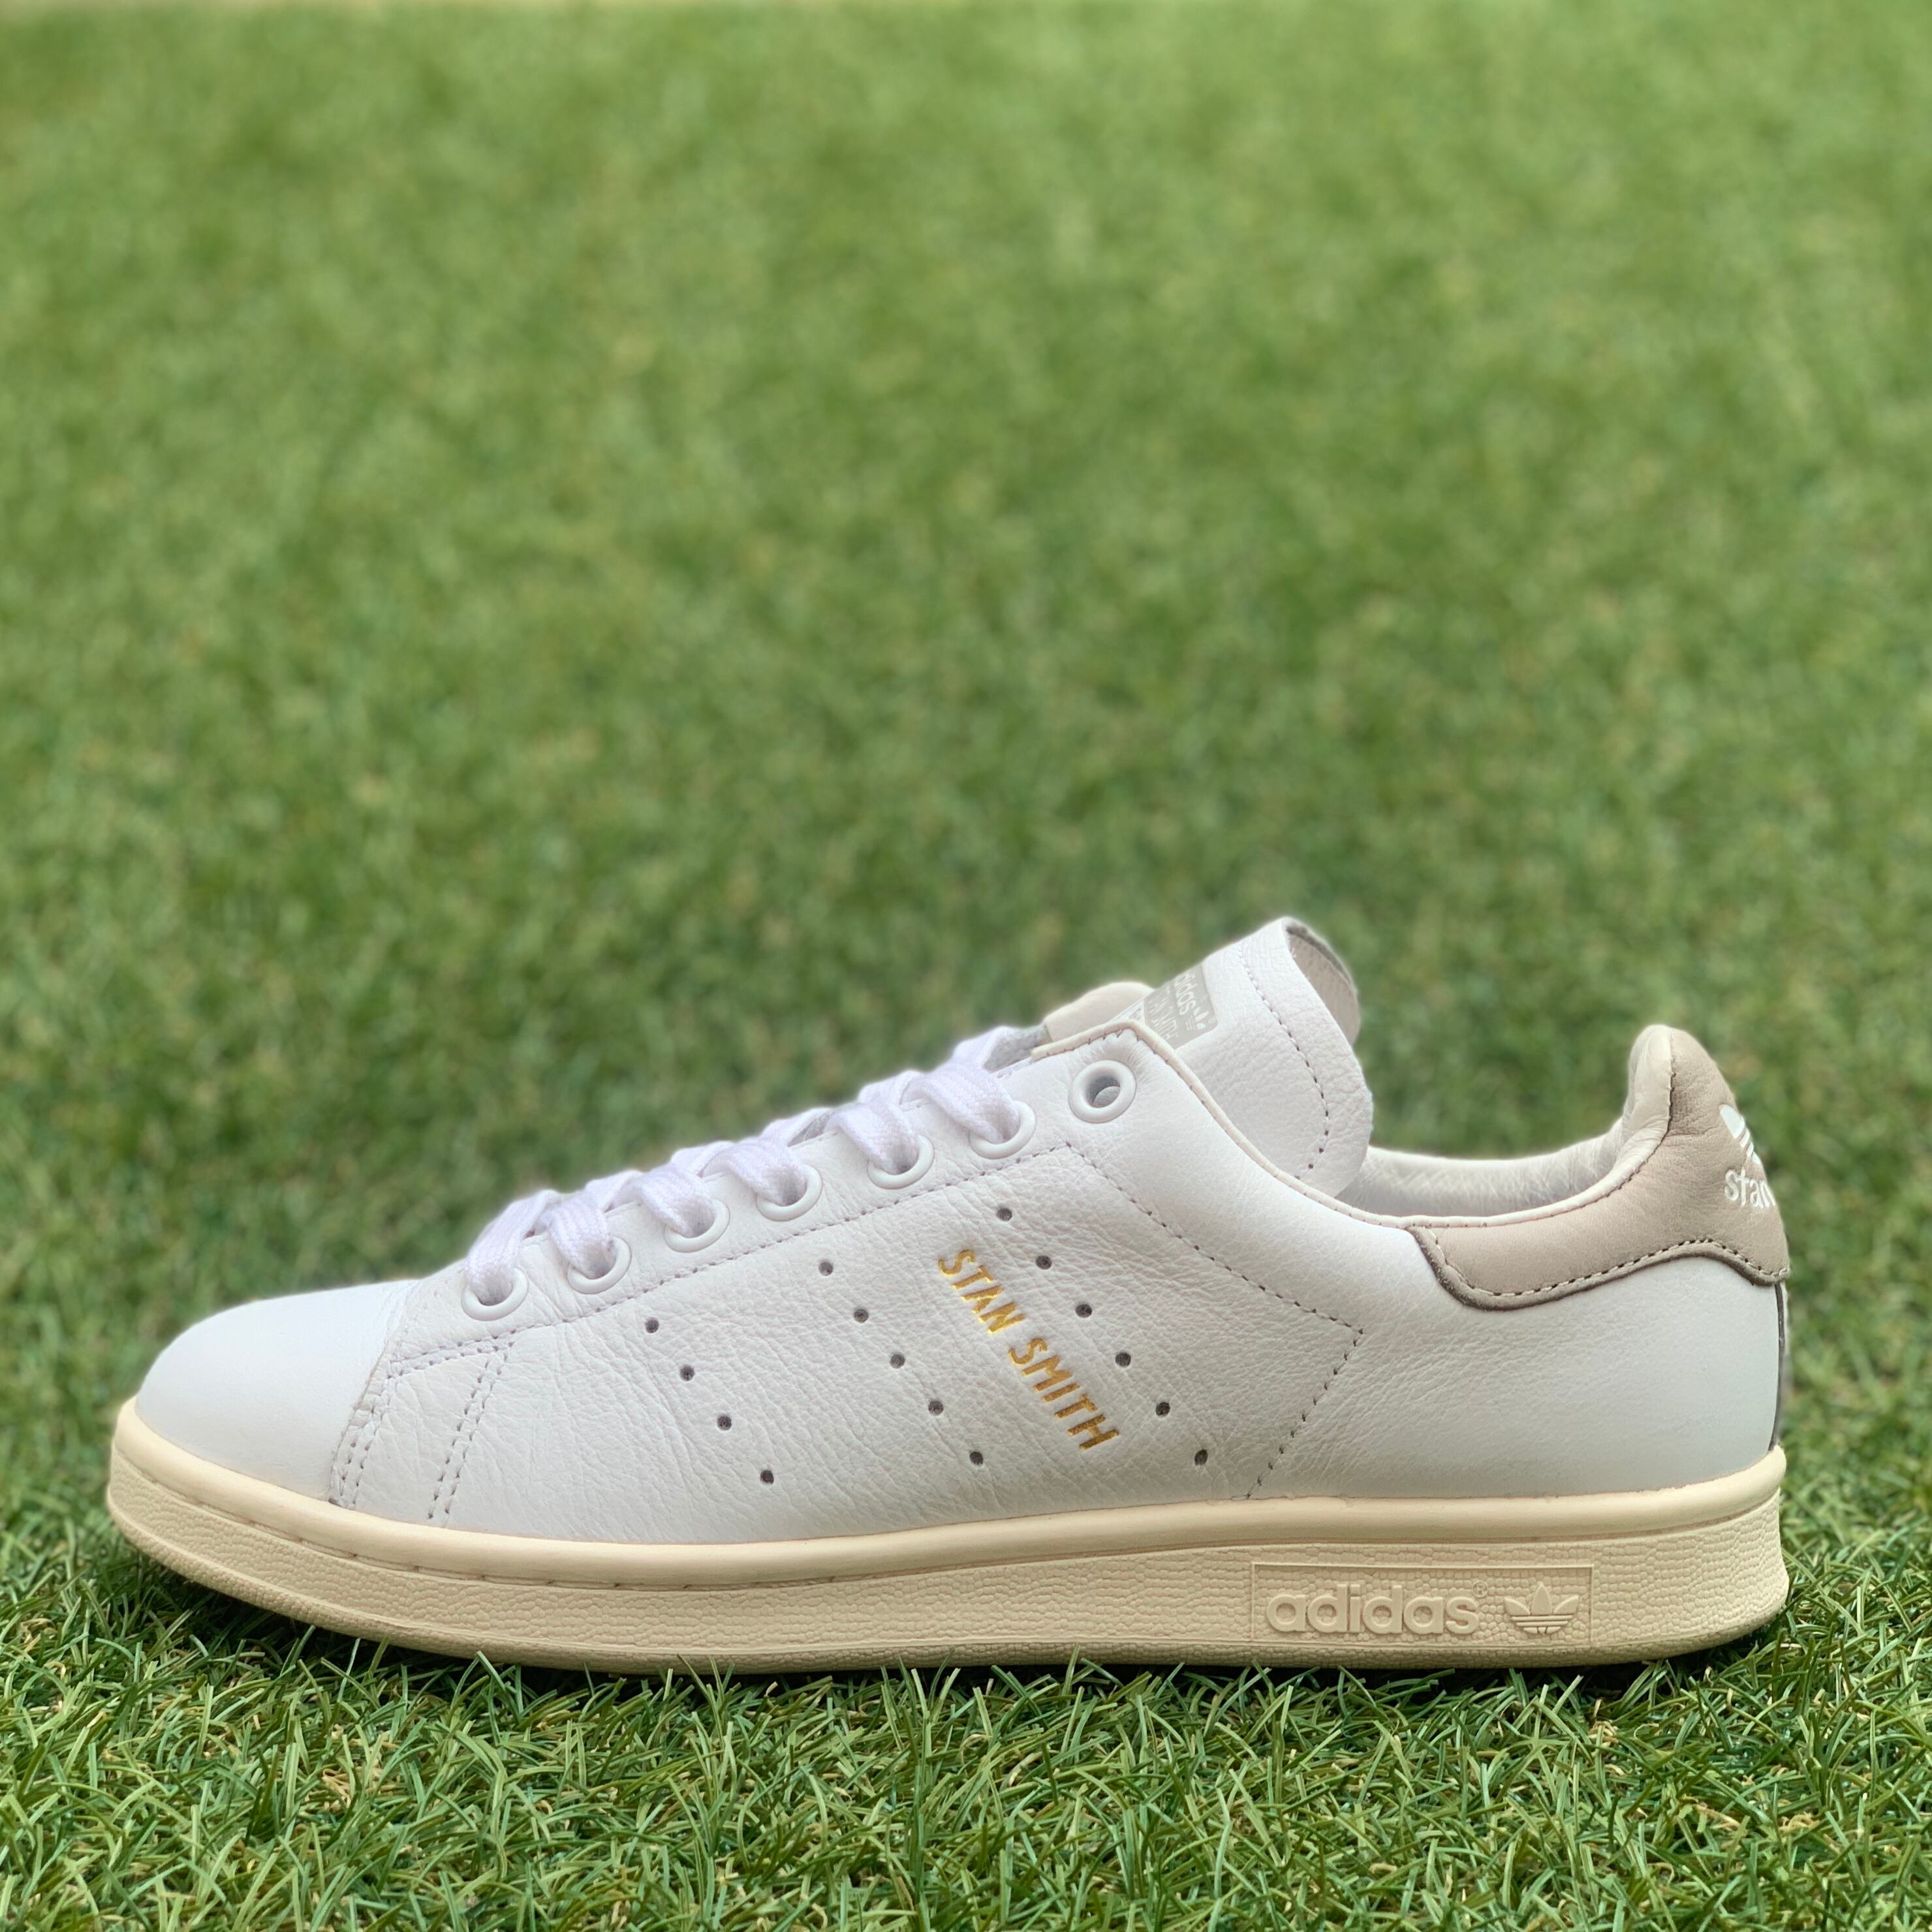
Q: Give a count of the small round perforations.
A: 15